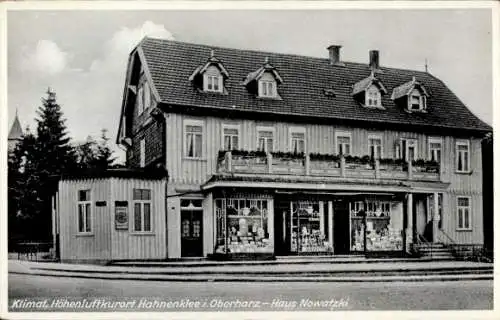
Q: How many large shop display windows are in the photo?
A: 3